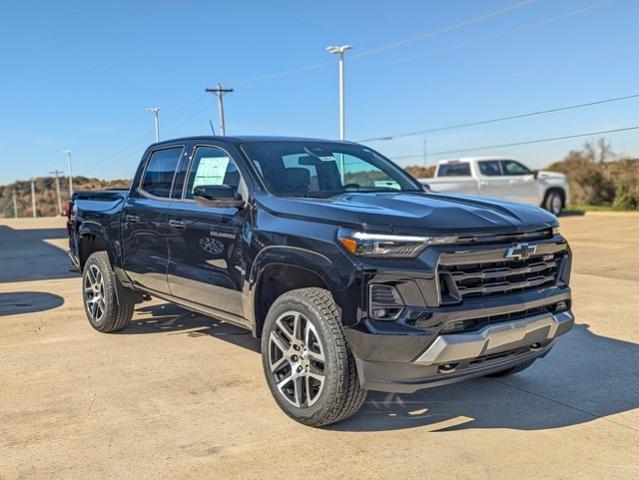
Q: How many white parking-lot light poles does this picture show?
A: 3